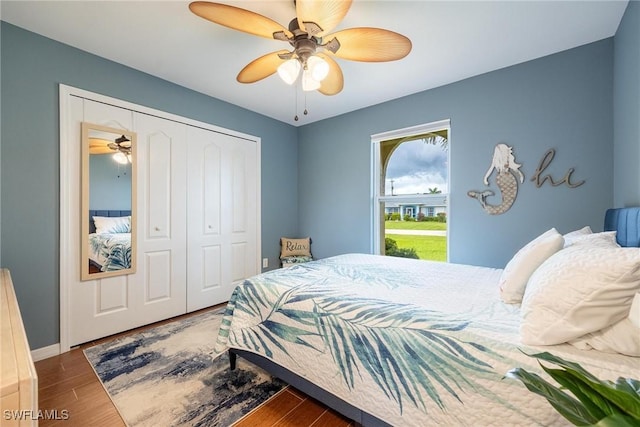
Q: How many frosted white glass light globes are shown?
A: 3